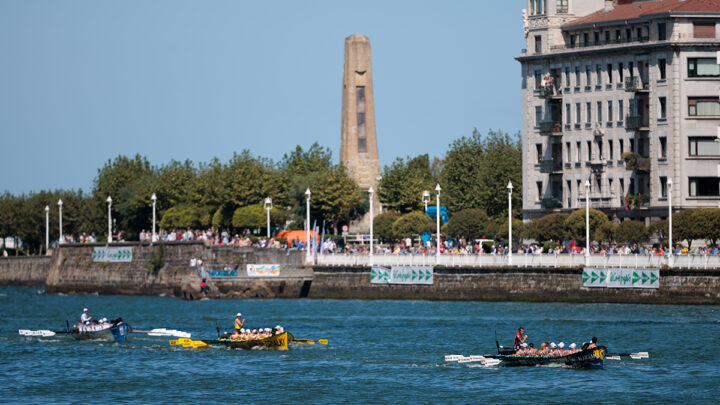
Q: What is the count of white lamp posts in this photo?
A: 12